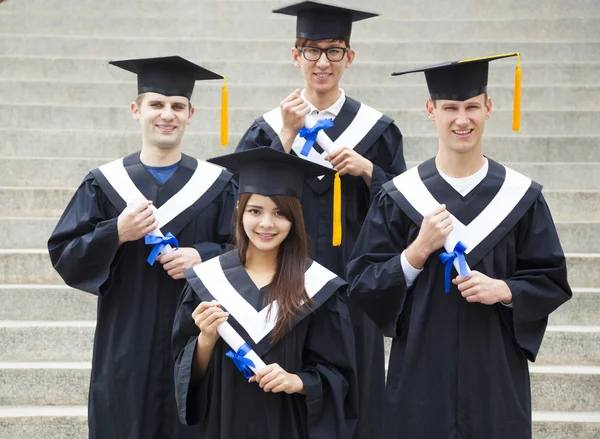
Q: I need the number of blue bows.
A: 4